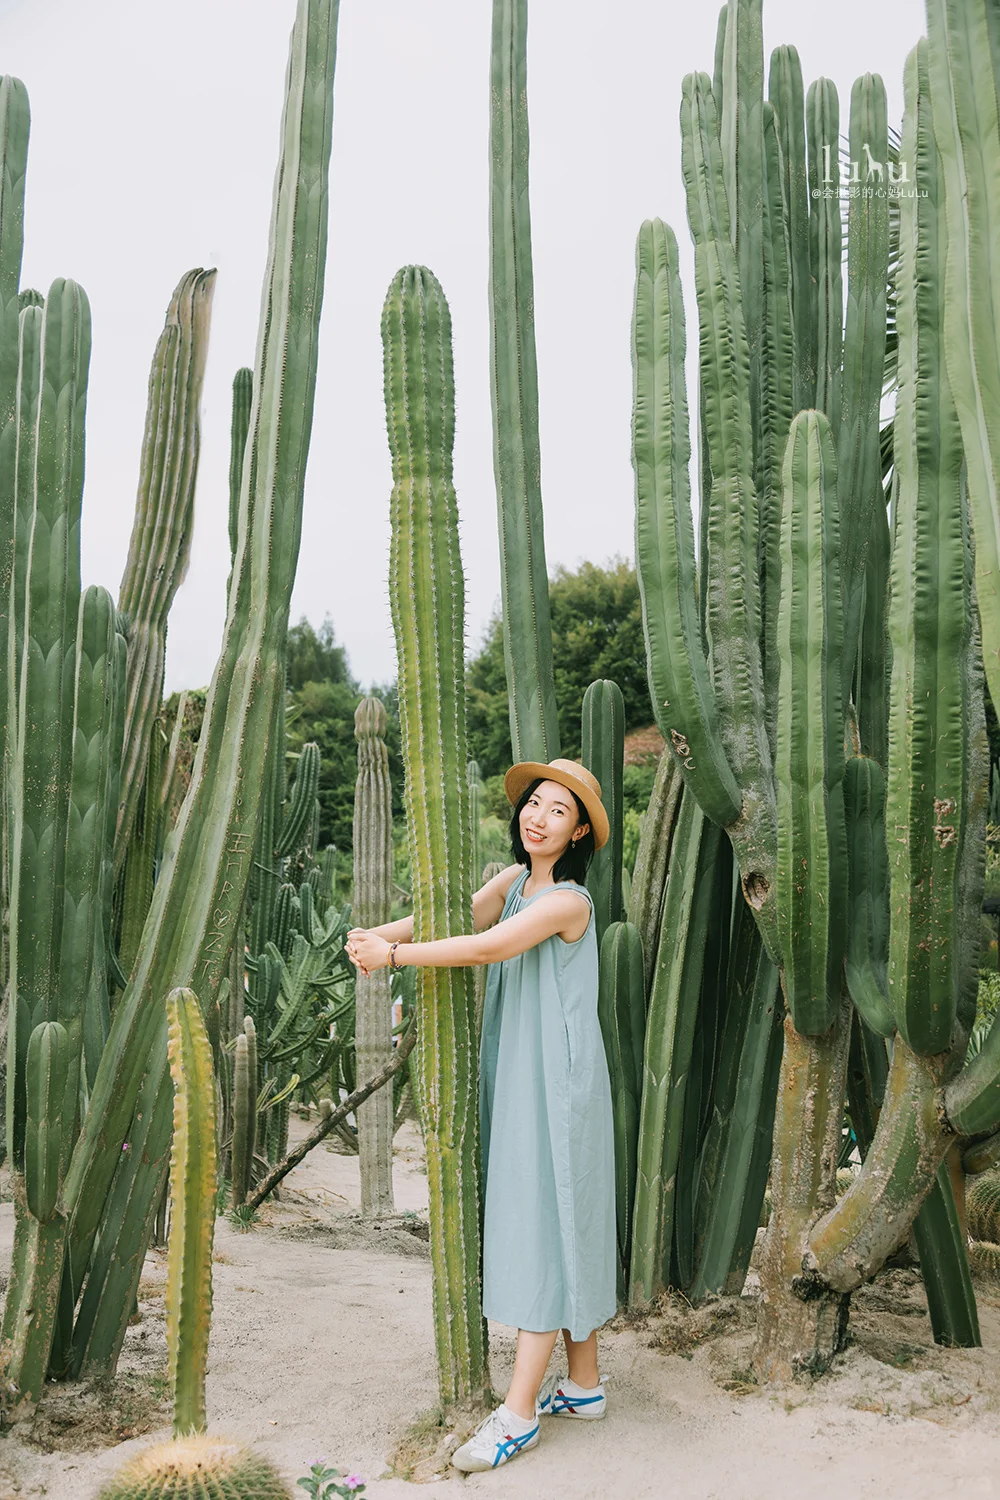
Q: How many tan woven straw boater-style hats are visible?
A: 1